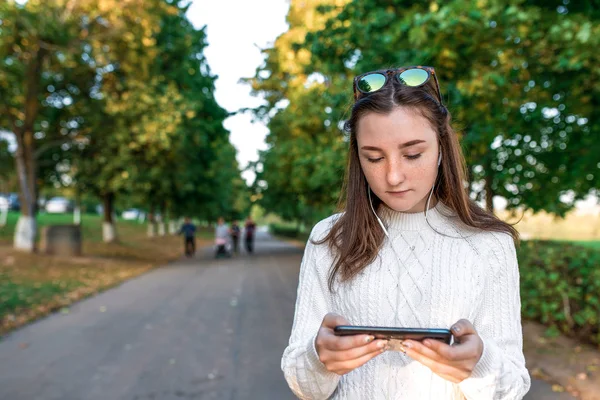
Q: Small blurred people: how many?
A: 4